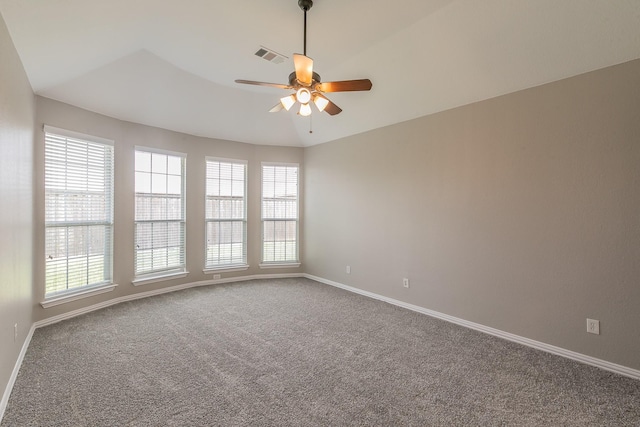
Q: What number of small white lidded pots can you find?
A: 0